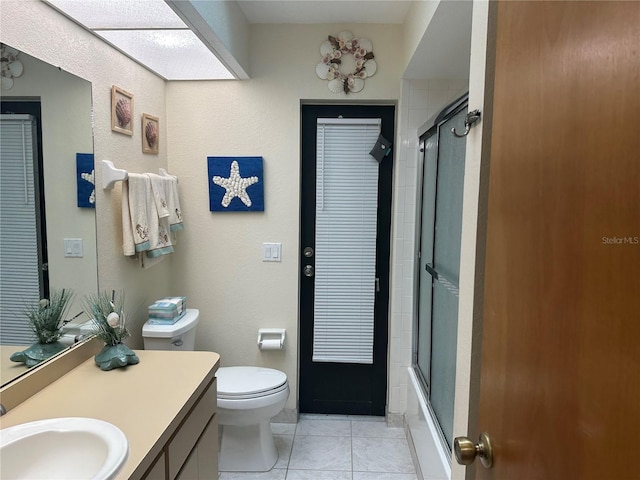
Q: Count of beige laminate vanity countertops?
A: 1